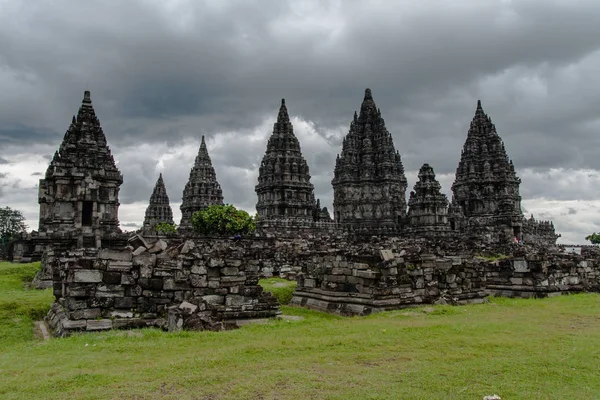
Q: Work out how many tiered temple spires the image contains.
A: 7